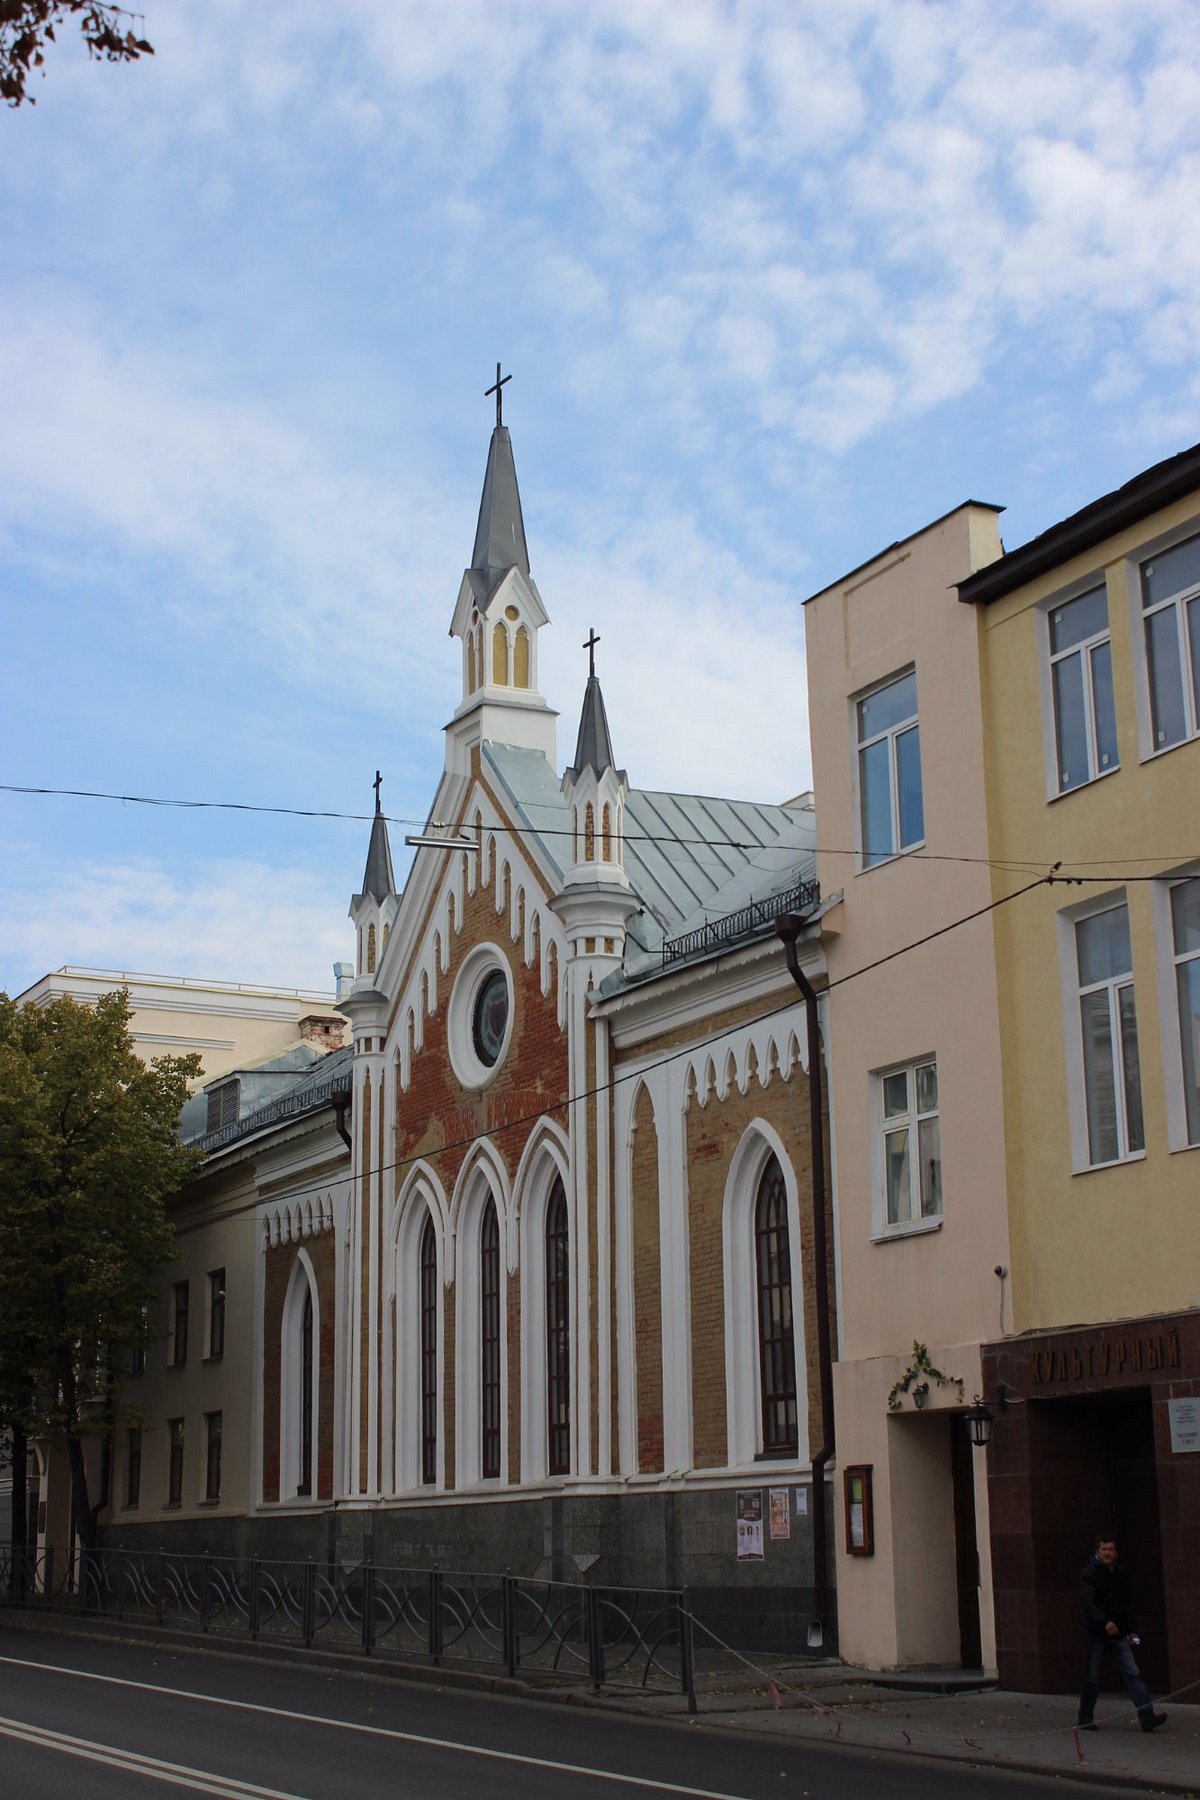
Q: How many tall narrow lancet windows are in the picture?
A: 5